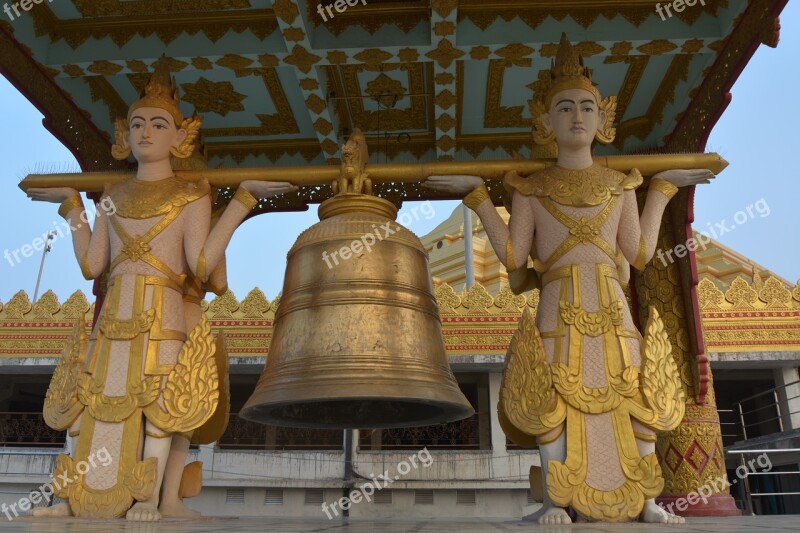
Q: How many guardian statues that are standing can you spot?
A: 2